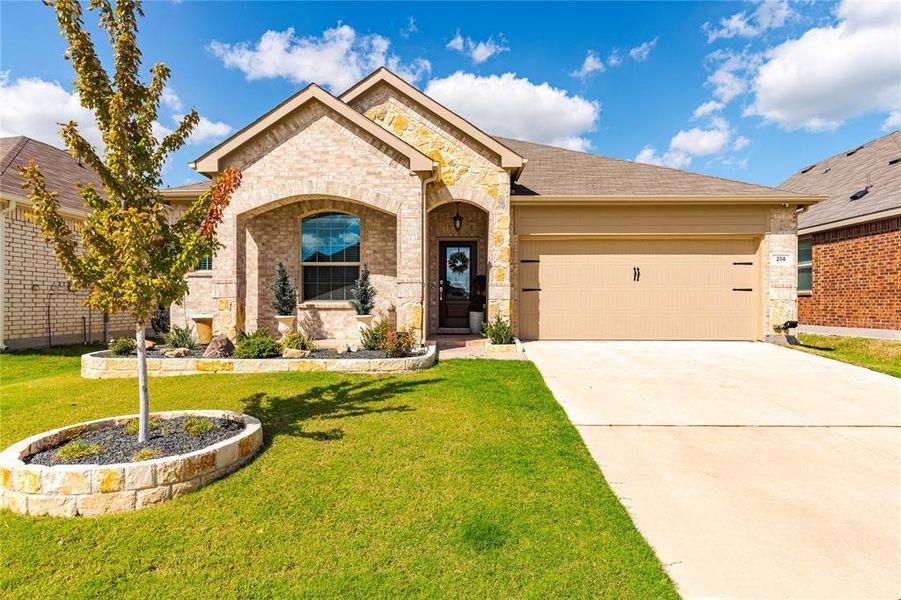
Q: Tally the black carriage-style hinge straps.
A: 4